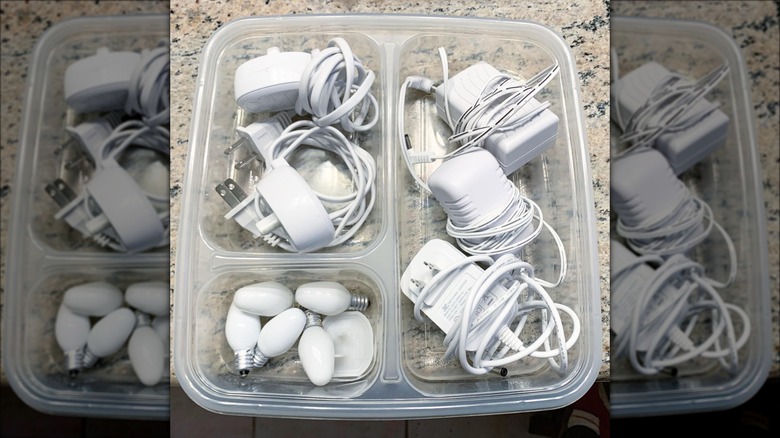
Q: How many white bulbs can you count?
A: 5